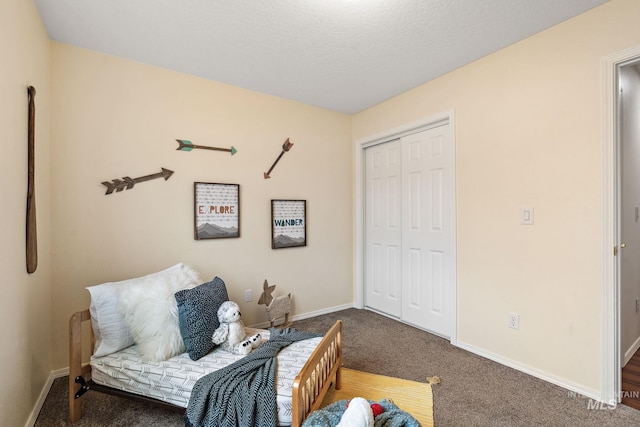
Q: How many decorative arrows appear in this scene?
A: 3